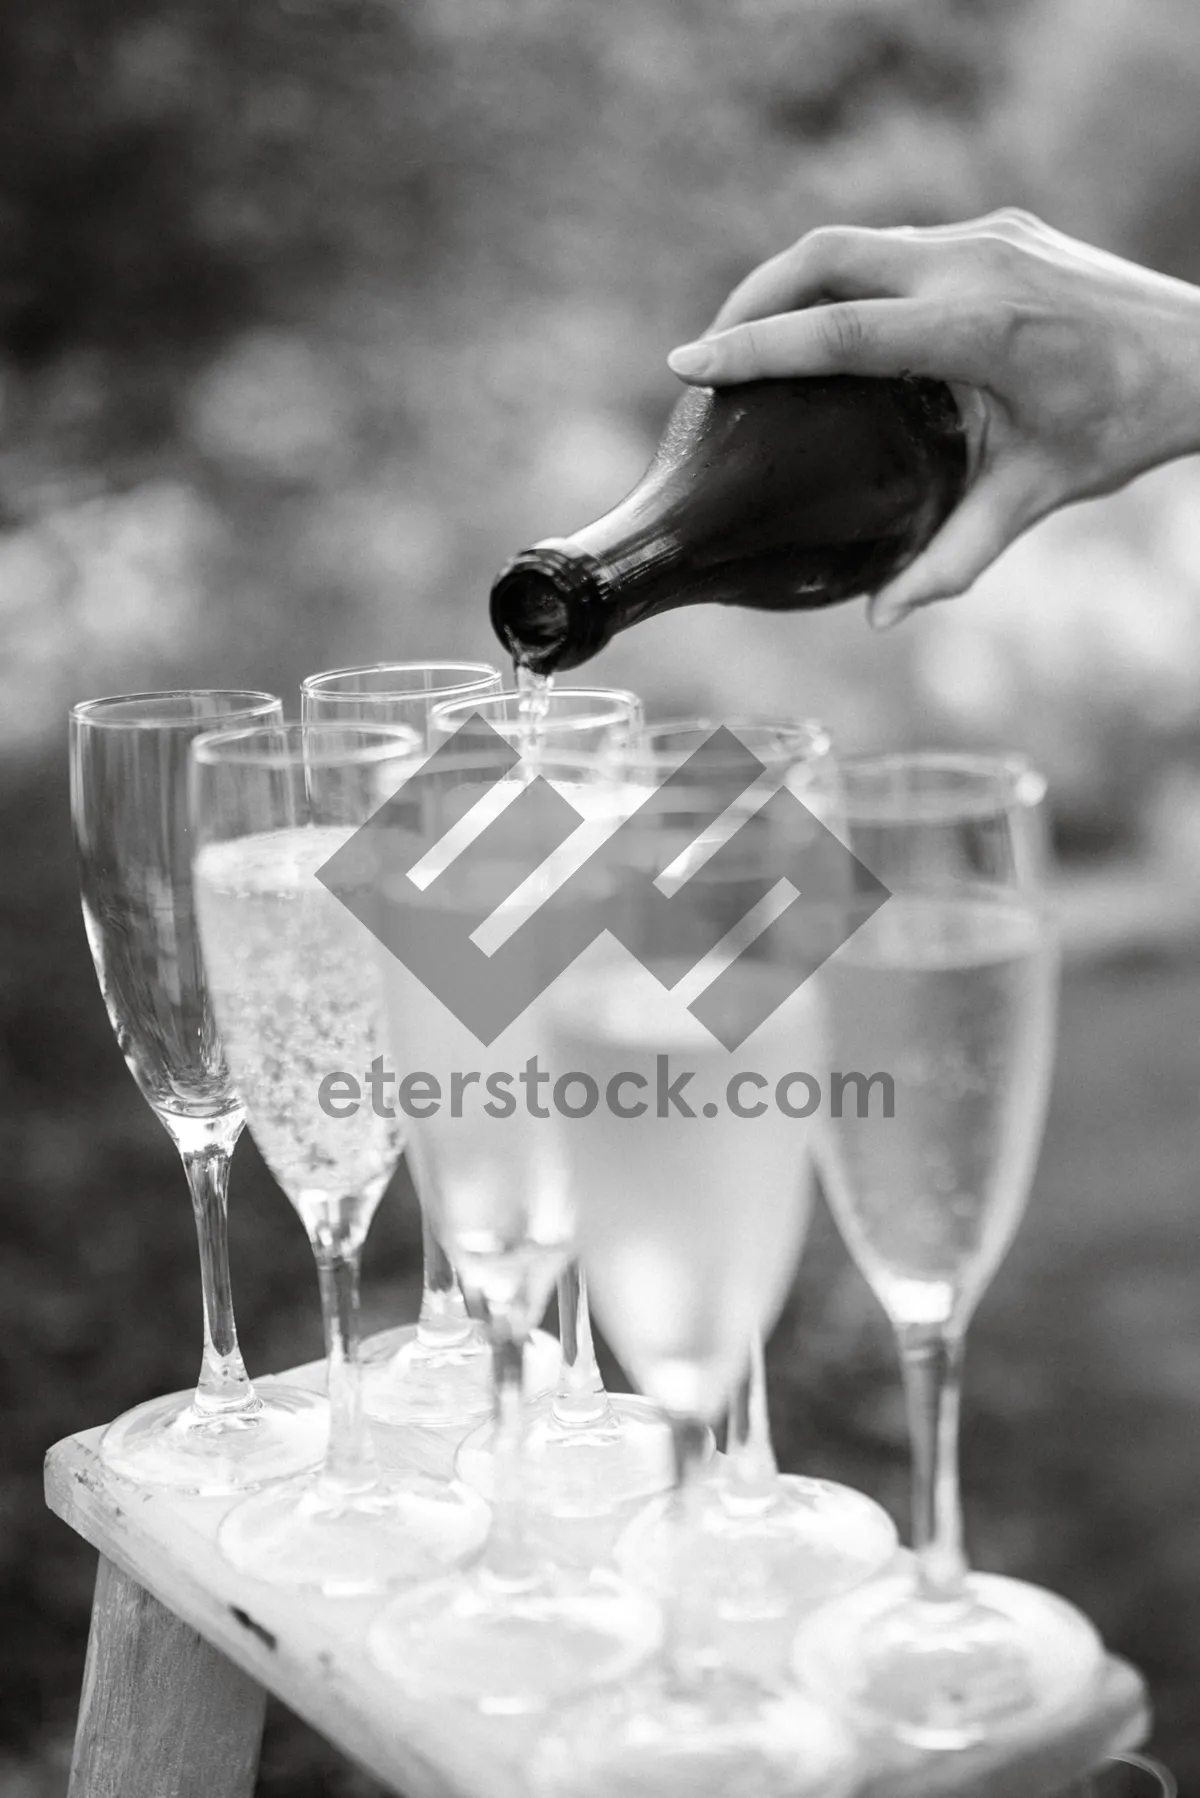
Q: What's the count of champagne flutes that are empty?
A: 2